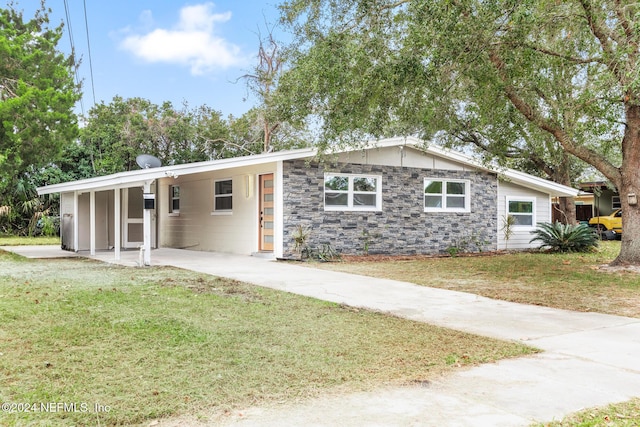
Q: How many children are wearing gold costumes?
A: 0